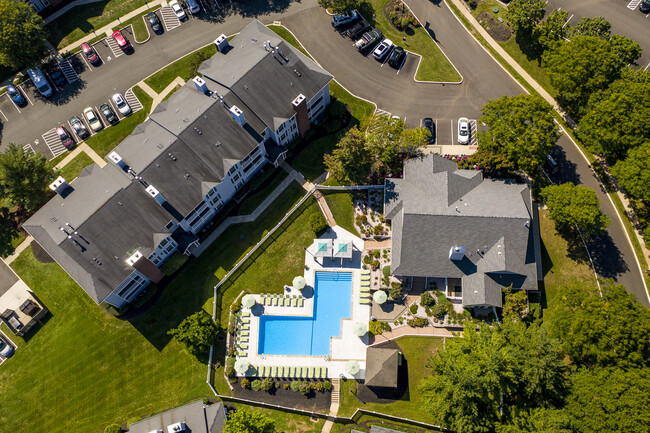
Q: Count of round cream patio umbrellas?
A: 6